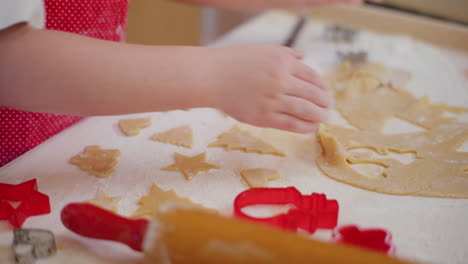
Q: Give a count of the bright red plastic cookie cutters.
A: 3